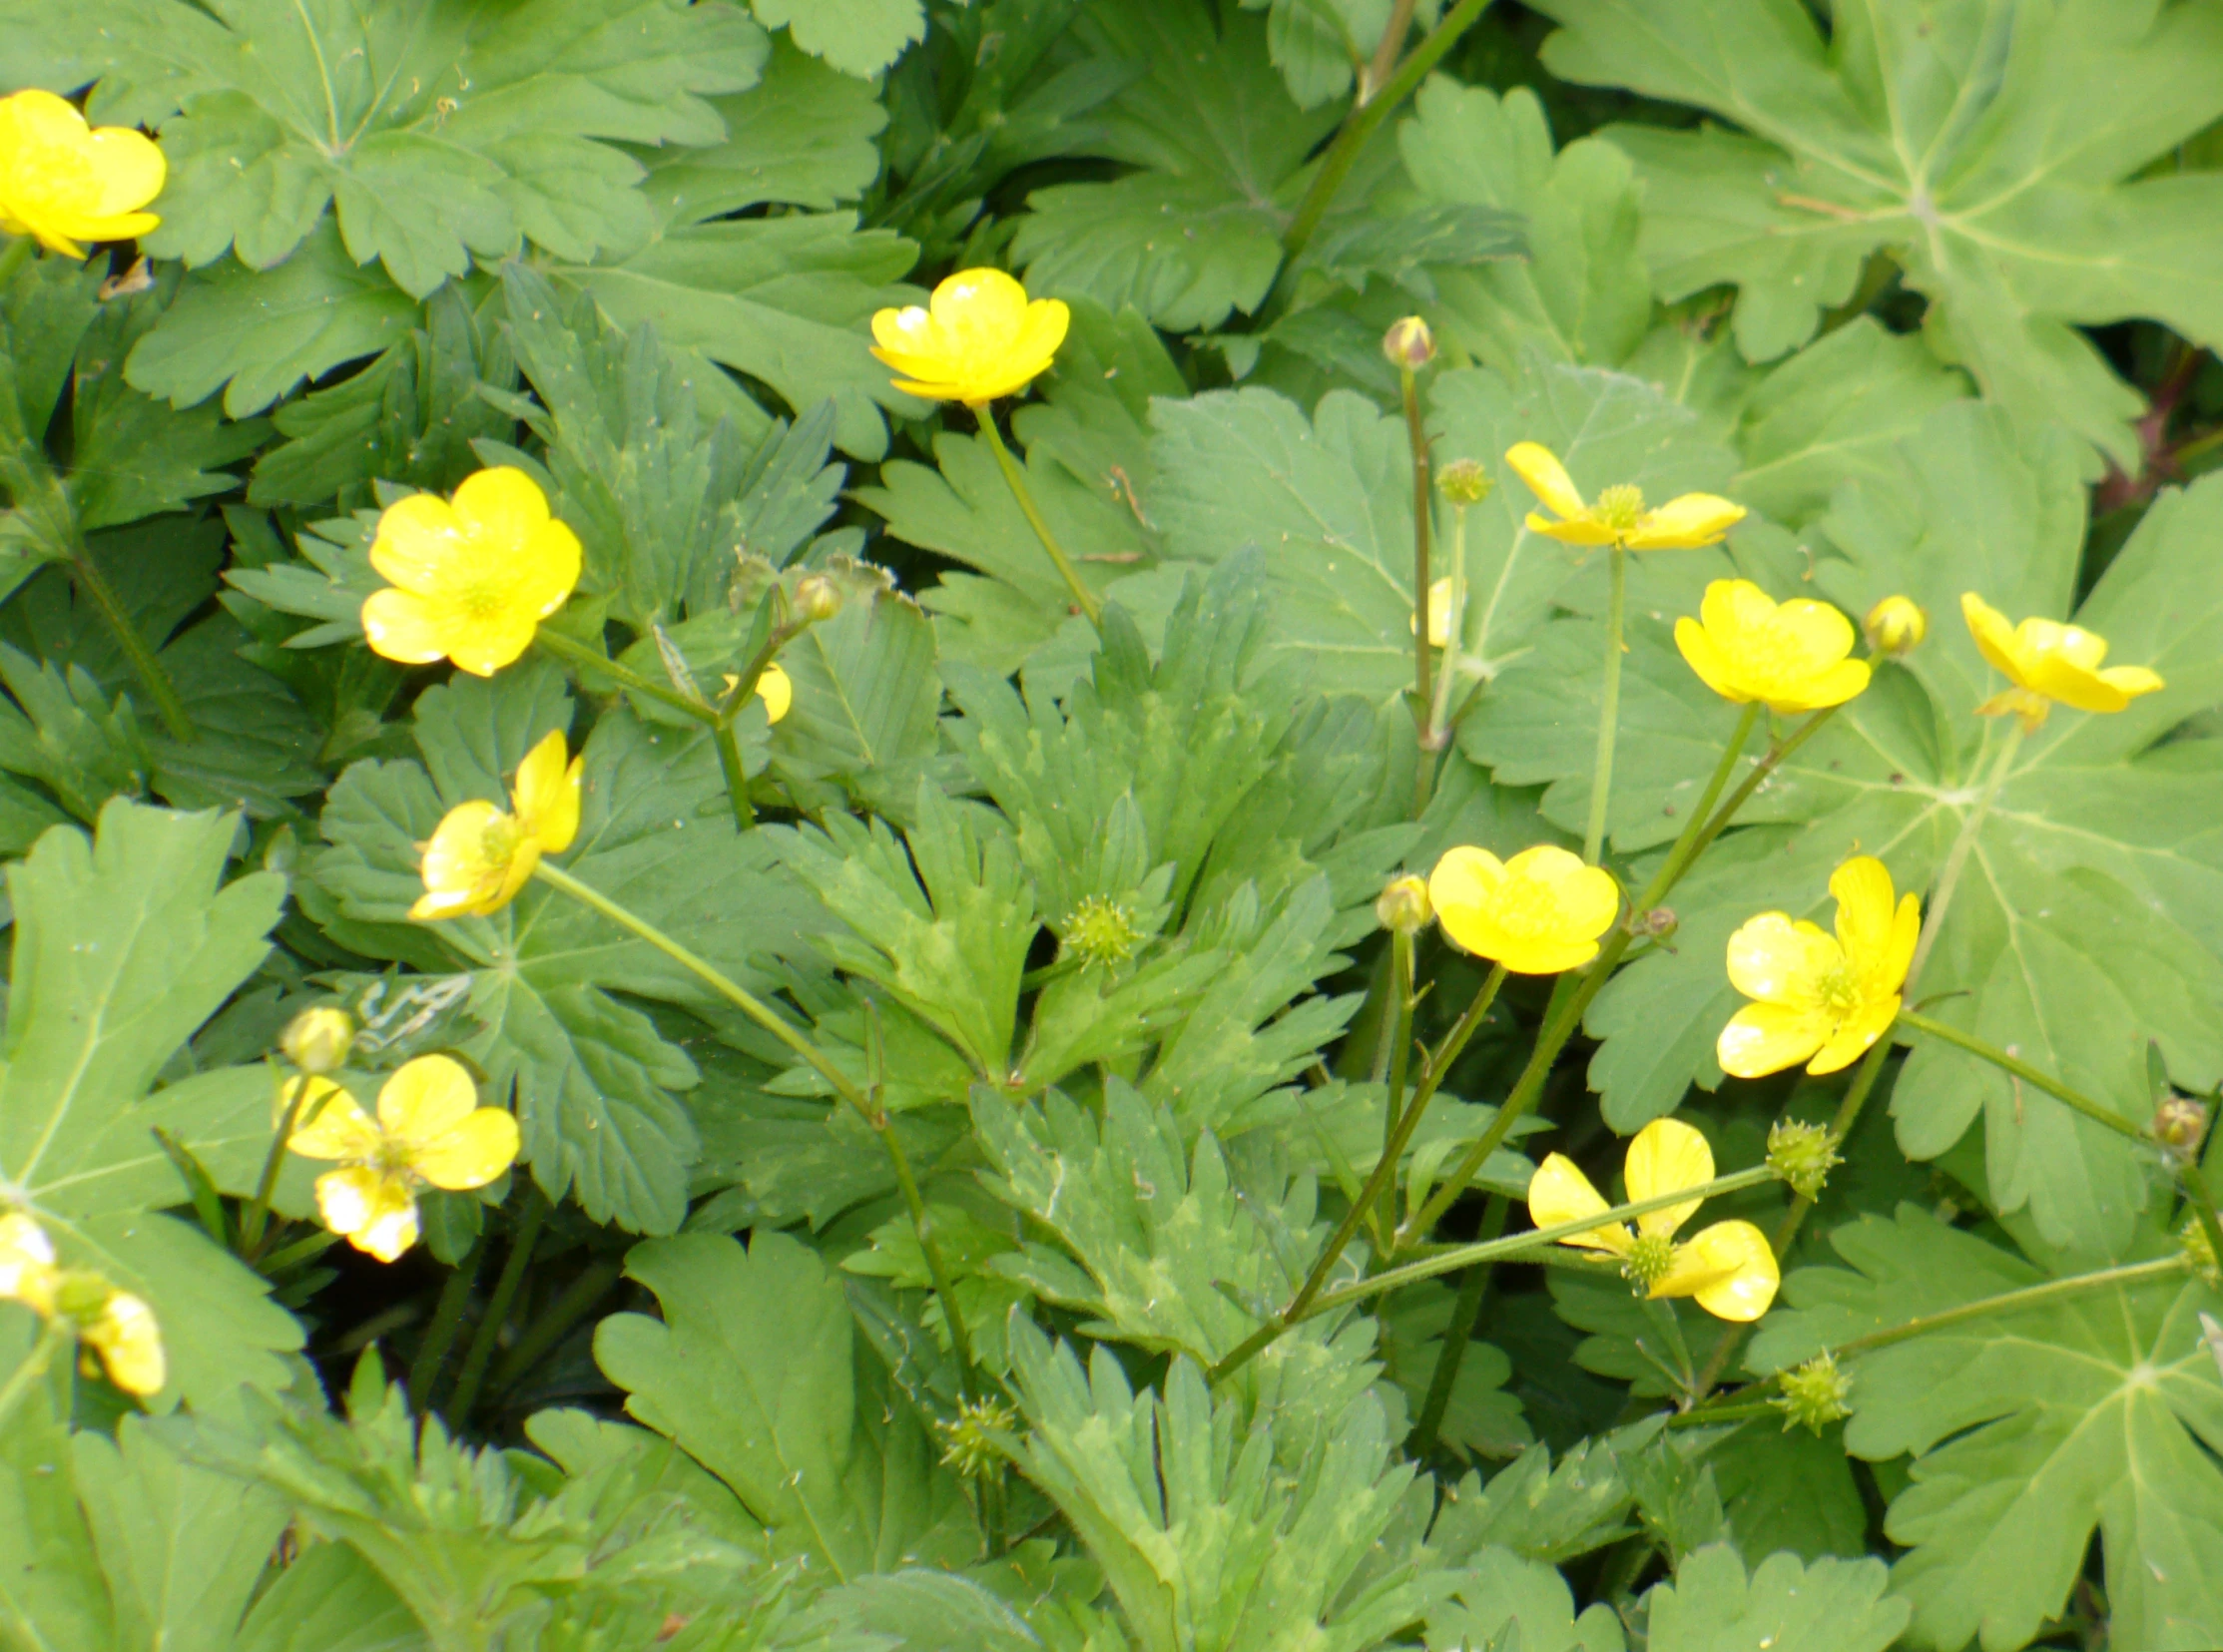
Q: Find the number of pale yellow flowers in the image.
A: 12